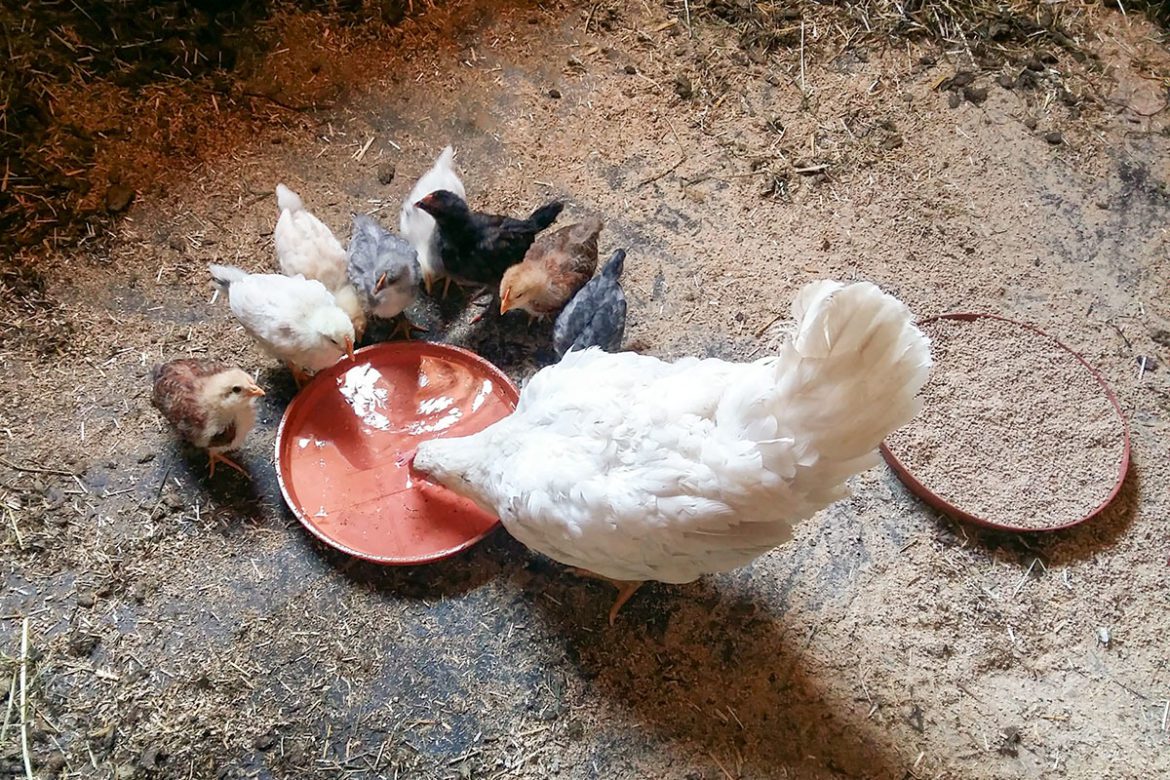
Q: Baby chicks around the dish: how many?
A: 8